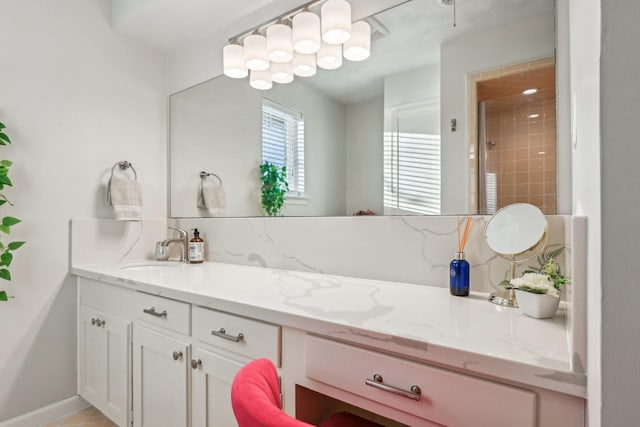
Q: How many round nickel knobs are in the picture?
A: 4